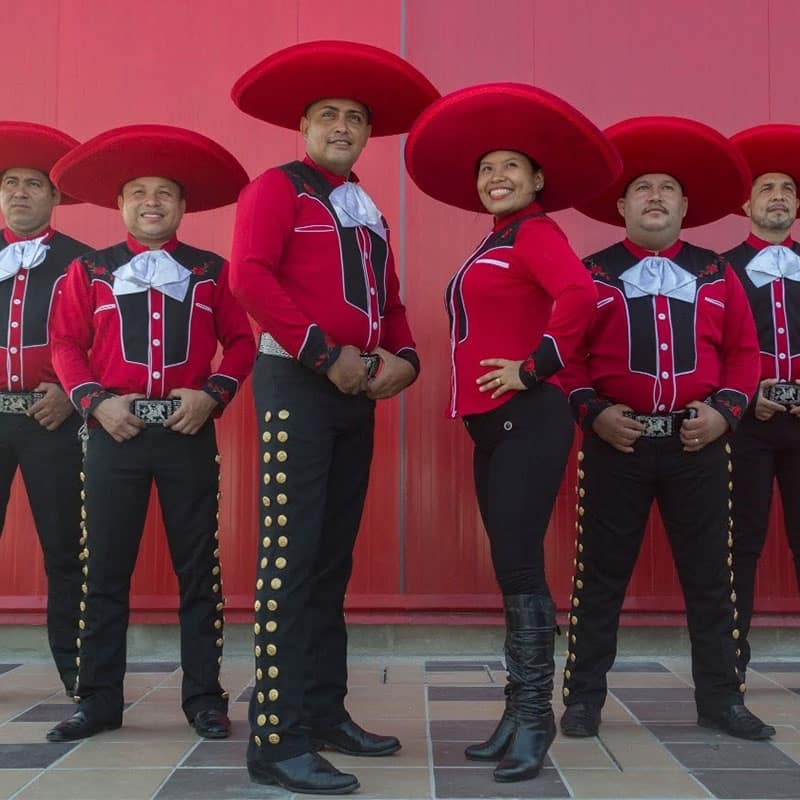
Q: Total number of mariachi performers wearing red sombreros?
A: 6